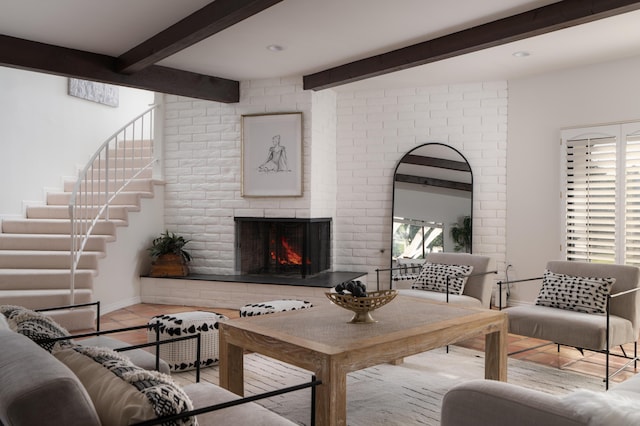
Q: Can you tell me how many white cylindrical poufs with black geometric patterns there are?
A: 2